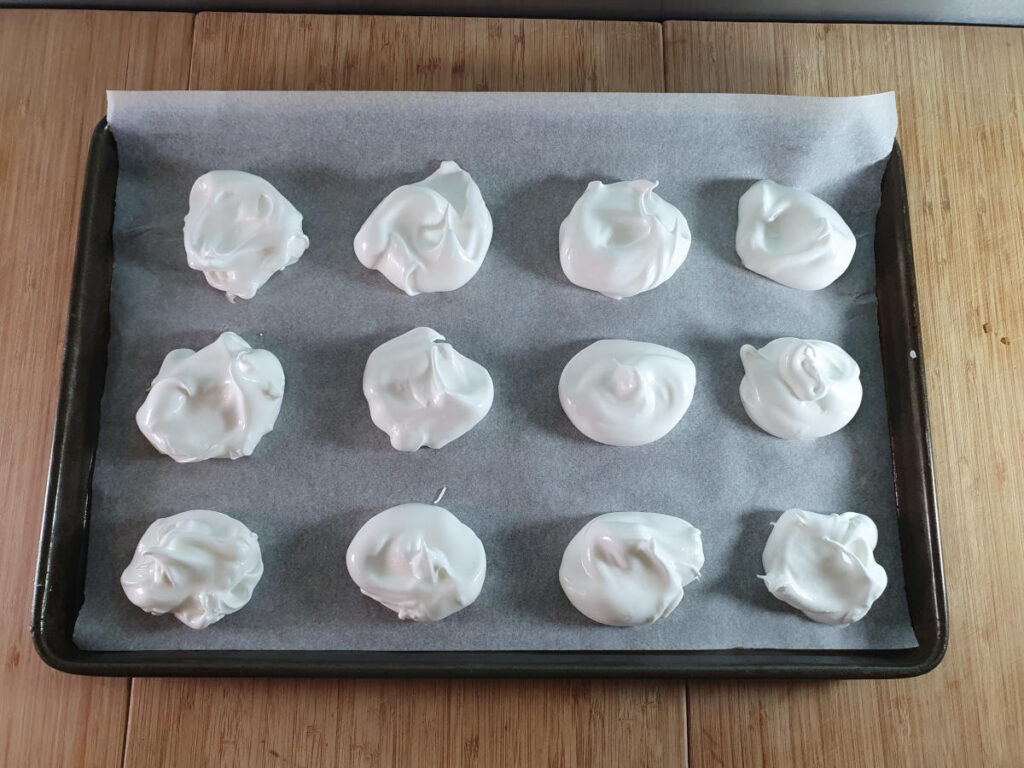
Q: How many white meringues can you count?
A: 12